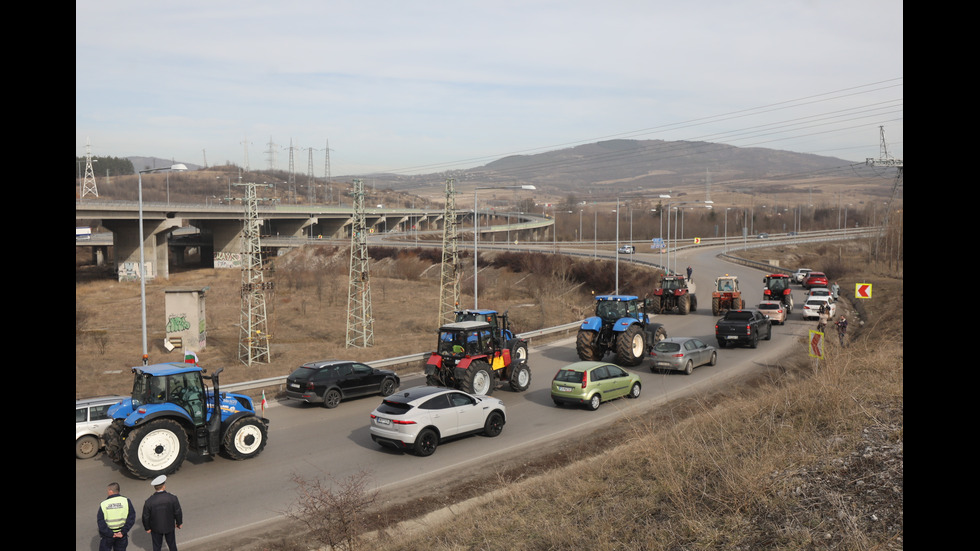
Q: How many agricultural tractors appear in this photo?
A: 7